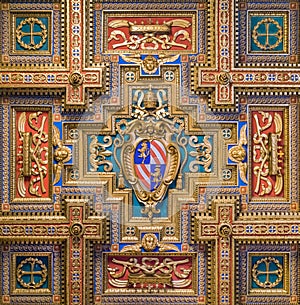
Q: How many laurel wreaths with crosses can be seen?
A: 4